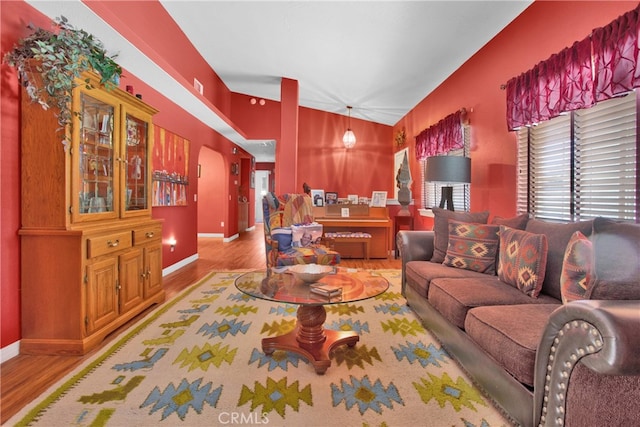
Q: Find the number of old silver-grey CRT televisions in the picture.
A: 0